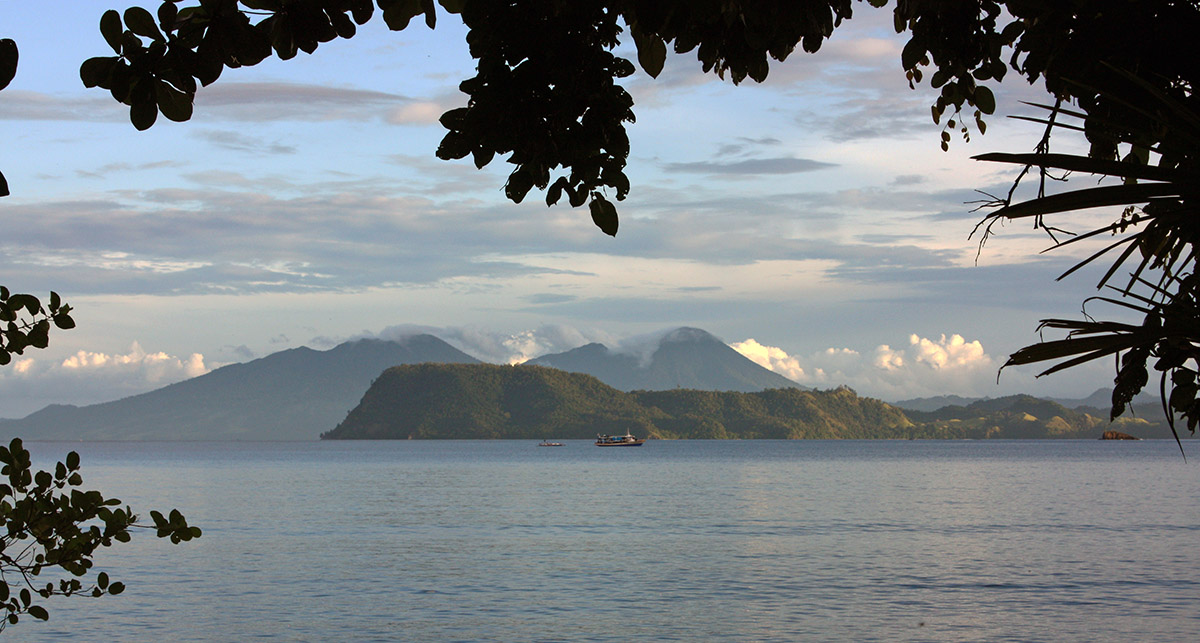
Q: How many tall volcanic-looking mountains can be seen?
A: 2